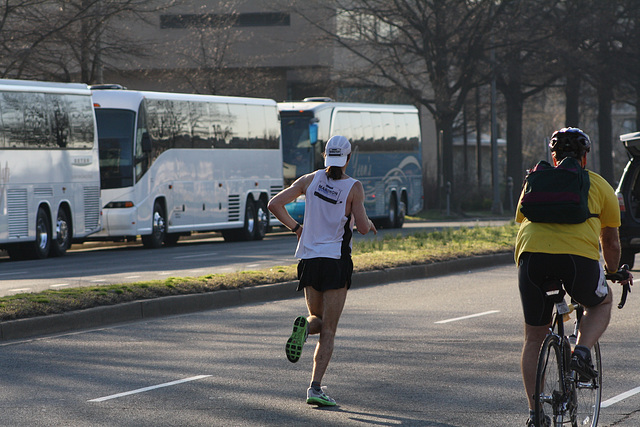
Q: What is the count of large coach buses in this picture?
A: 3